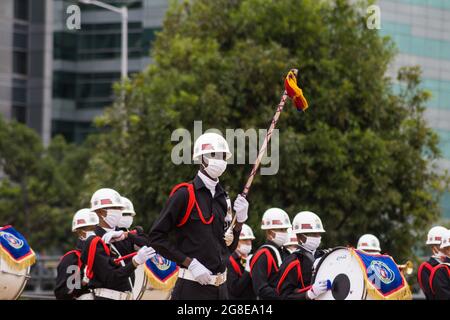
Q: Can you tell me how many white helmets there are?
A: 11